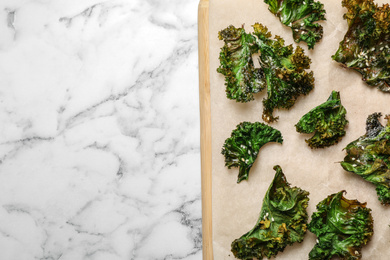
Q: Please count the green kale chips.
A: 8